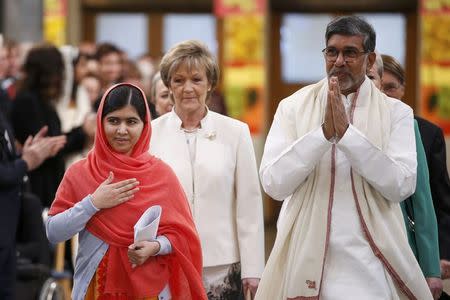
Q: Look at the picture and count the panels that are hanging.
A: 3